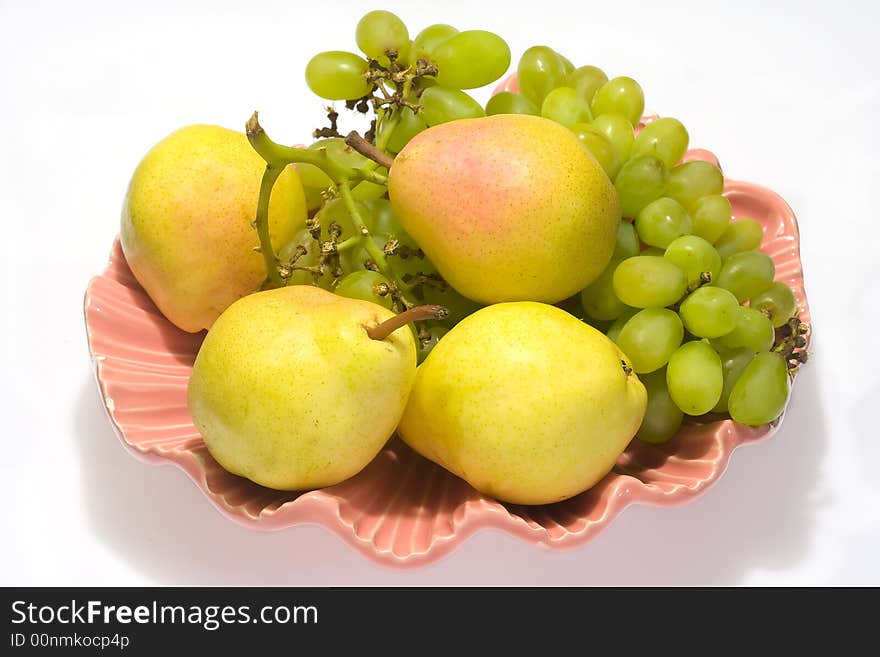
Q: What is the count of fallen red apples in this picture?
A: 0